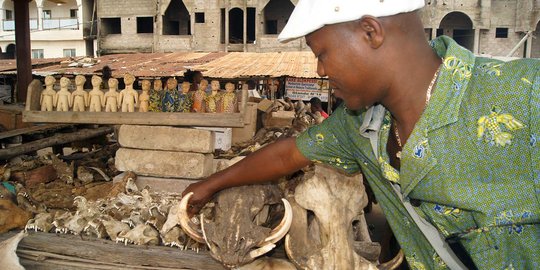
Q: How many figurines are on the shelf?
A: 13